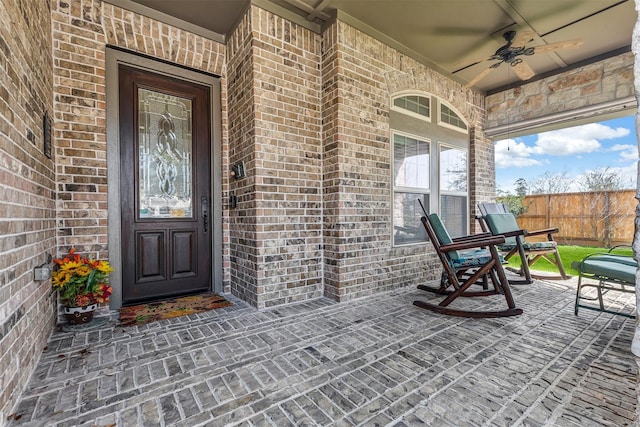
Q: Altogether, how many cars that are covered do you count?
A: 0